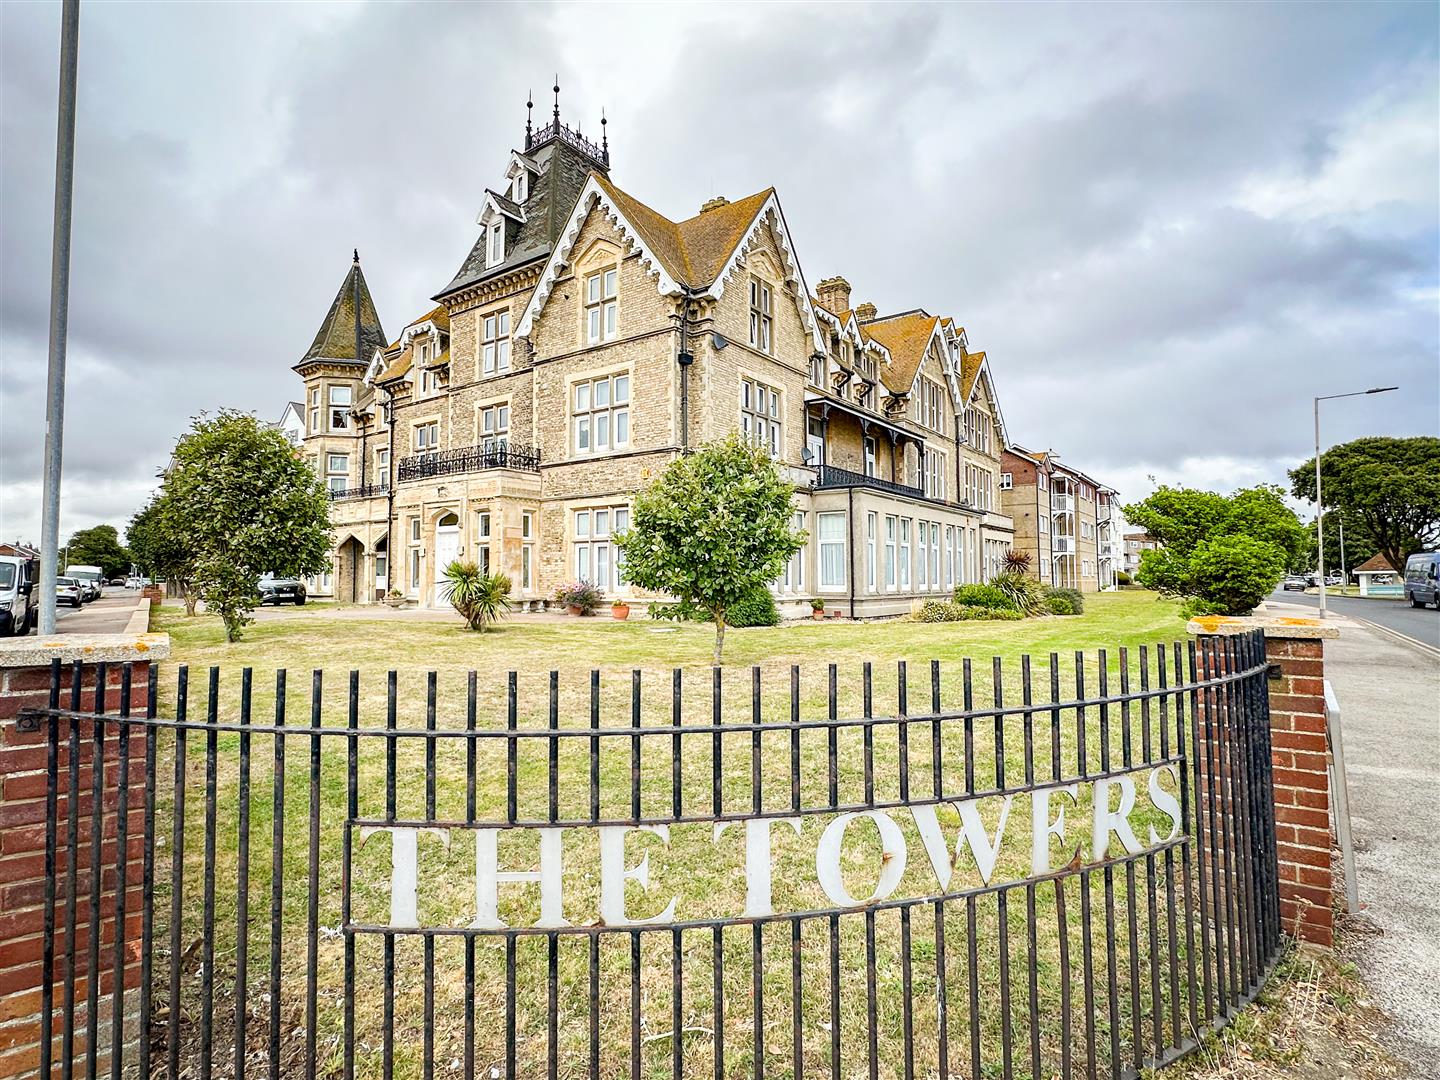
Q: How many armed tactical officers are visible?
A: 0